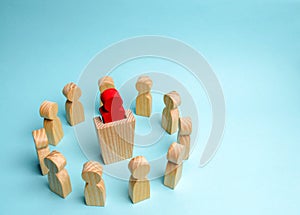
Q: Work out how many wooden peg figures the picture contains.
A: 12